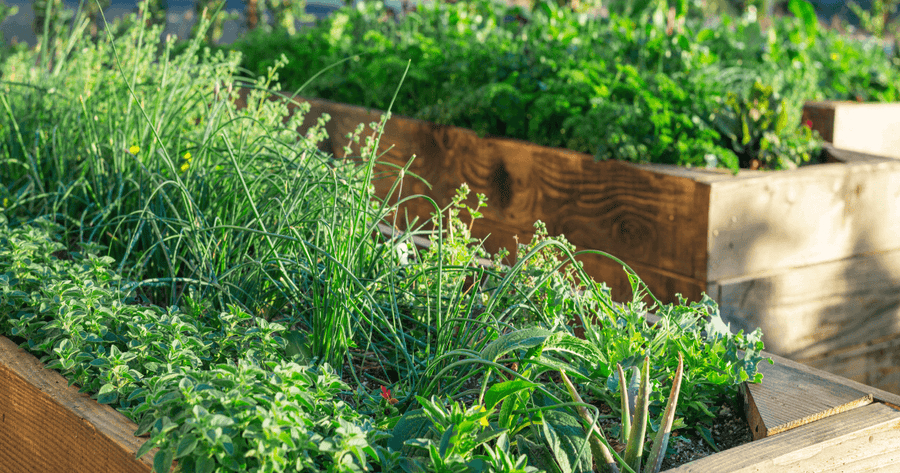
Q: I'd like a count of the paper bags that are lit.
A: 0